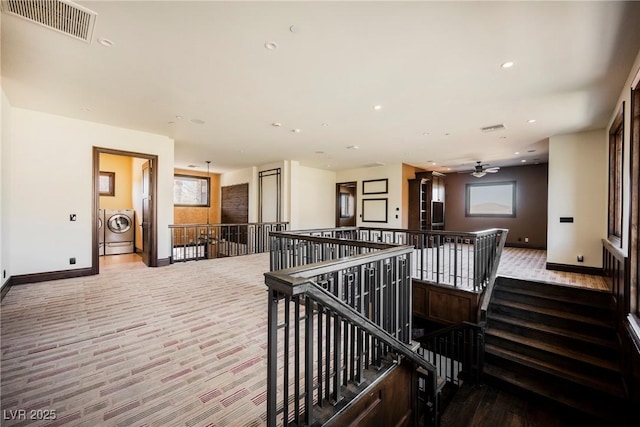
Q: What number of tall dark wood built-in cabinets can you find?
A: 1